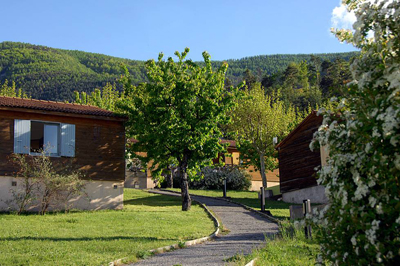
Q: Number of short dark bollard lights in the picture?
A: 3